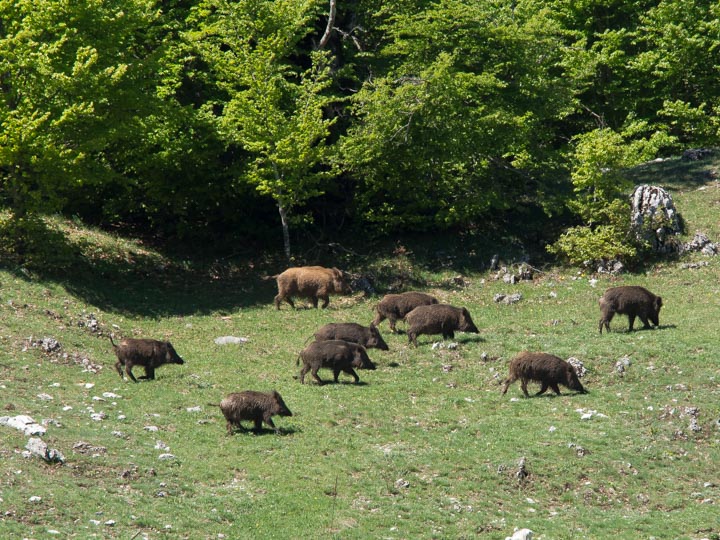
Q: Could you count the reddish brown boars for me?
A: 1